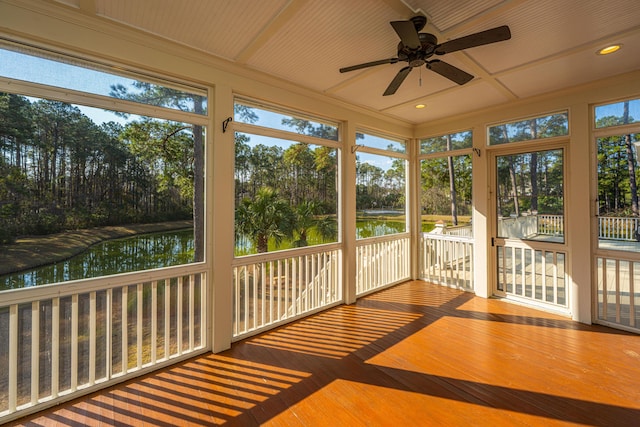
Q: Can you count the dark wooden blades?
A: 5